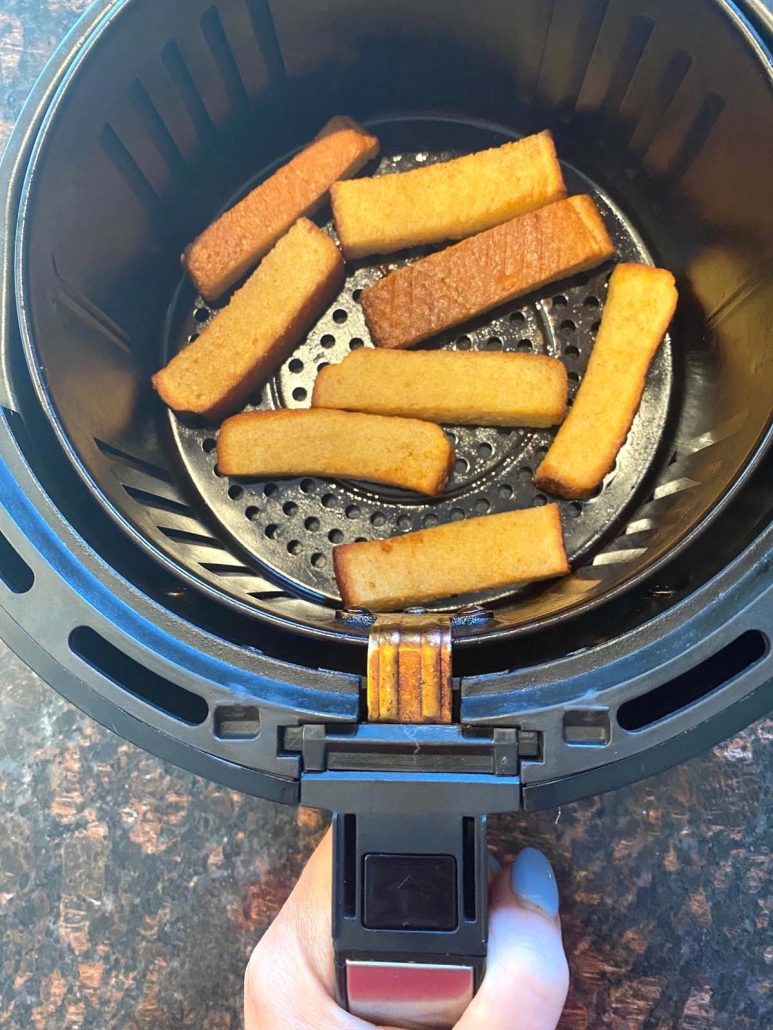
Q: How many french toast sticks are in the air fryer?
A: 8